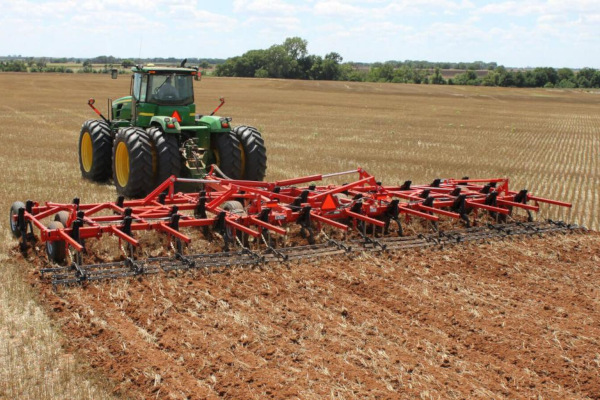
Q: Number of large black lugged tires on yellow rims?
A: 5